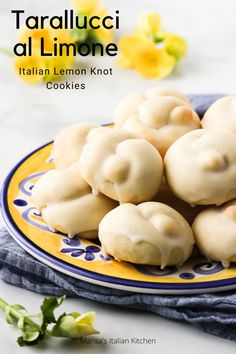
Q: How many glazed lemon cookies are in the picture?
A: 8